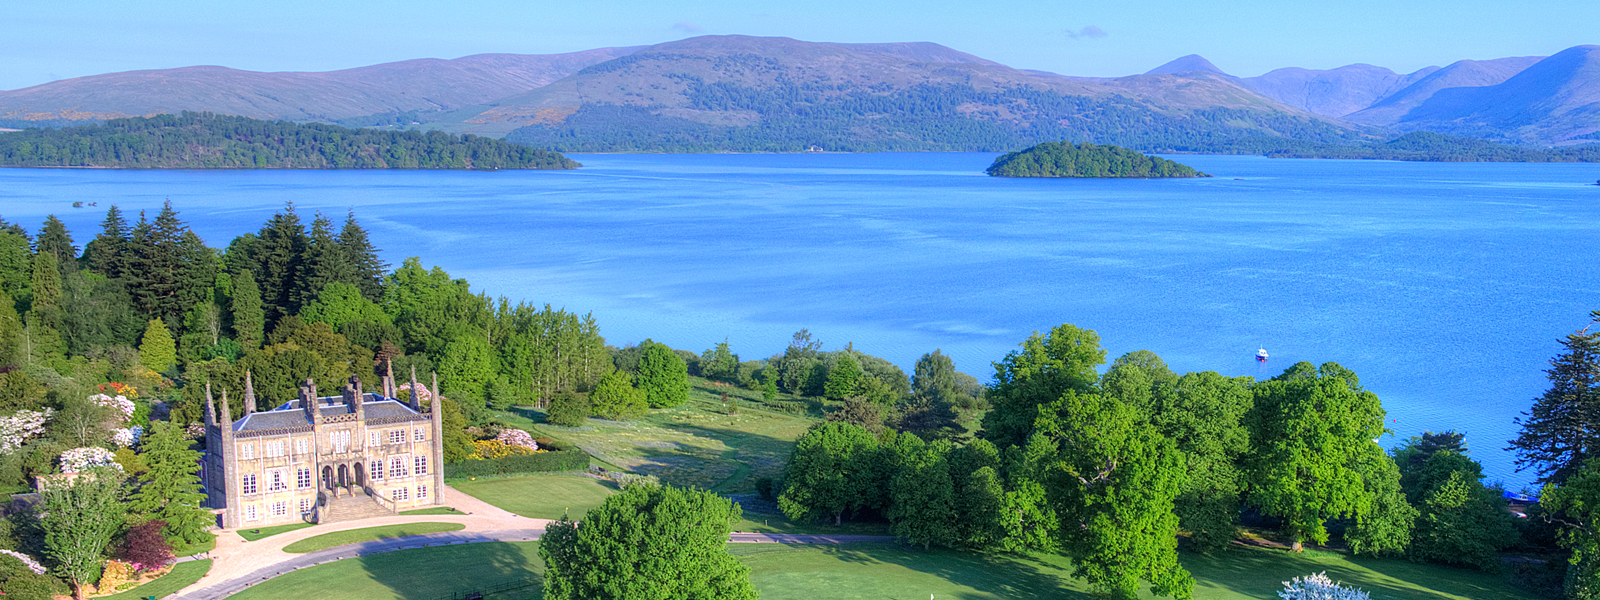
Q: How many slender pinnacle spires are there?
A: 6